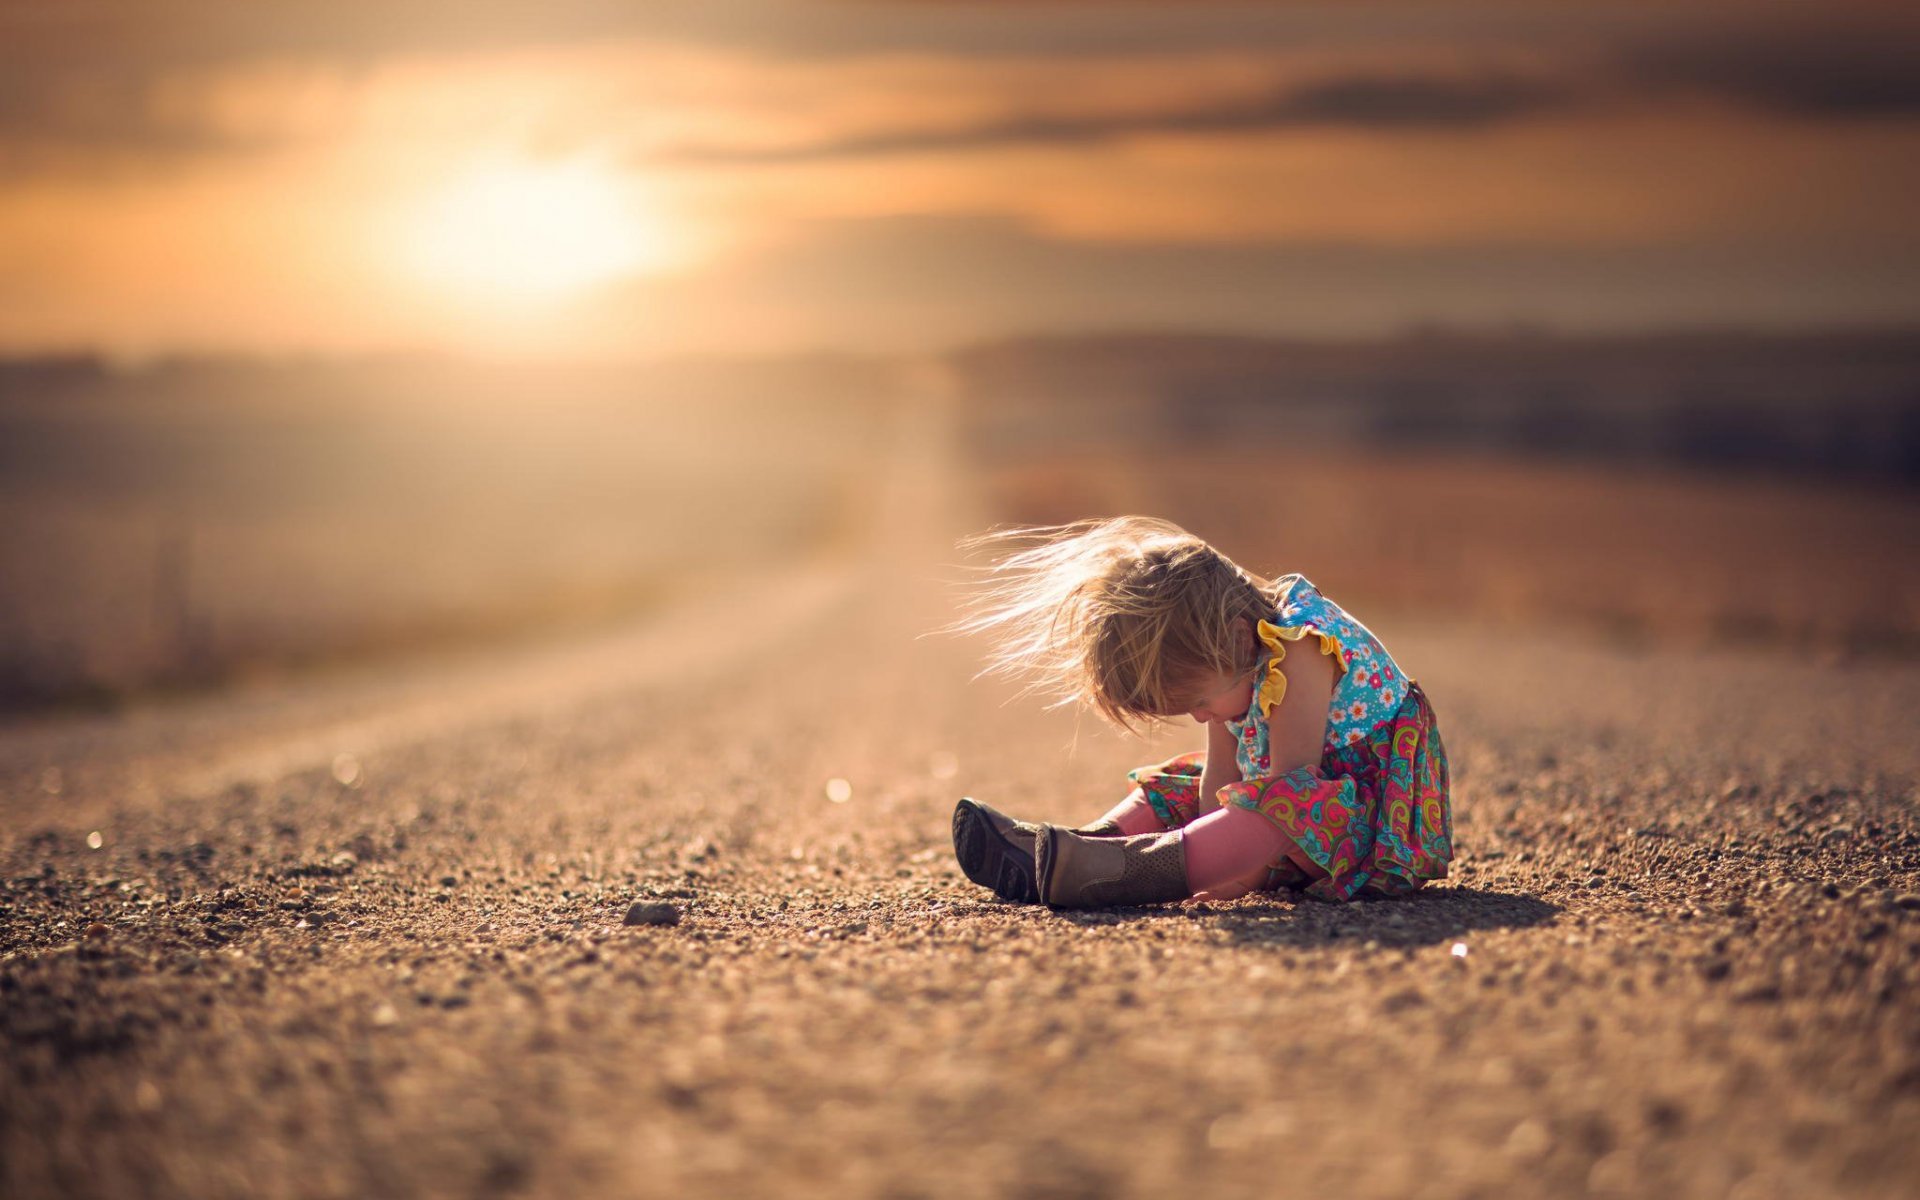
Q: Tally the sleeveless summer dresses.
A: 1